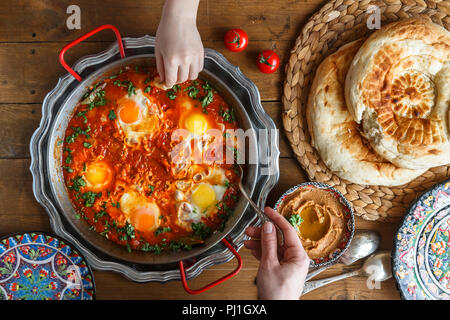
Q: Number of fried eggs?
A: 5